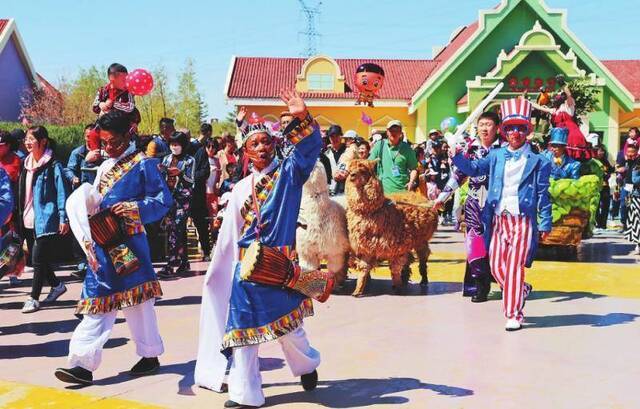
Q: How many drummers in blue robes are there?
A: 2